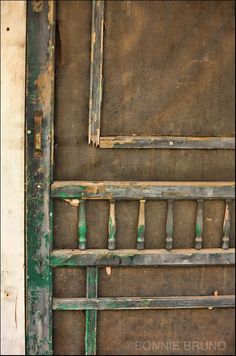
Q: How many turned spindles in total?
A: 6